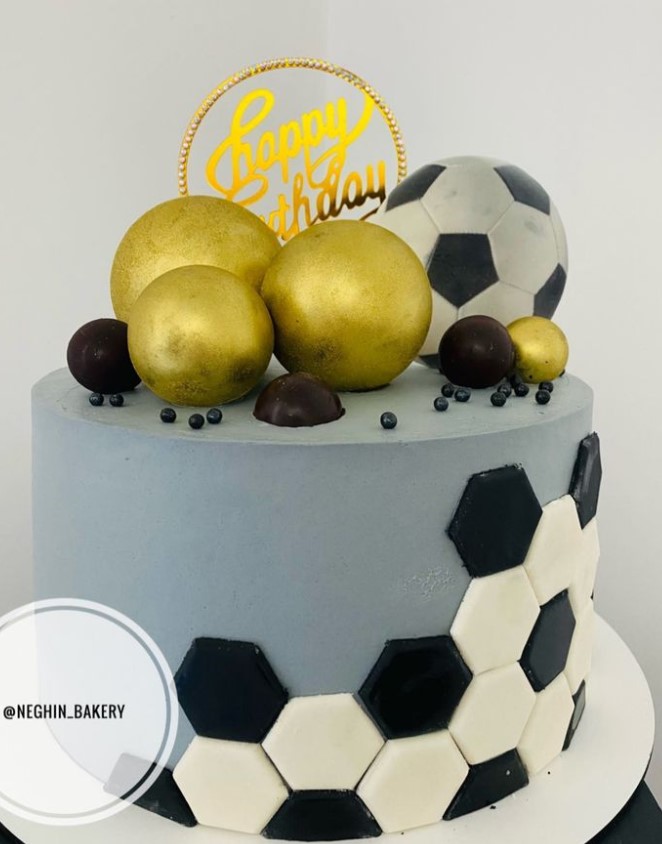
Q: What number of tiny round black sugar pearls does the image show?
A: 14